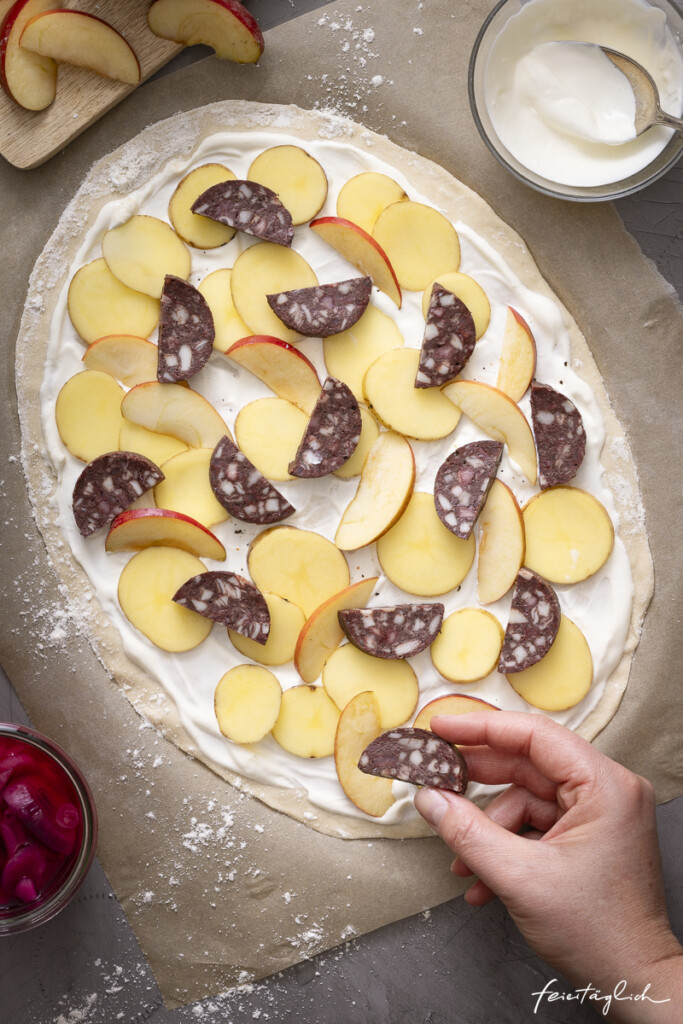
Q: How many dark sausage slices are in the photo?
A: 13